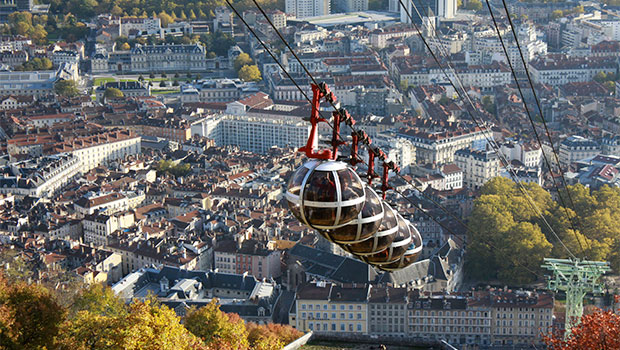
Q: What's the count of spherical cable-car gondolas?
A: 5